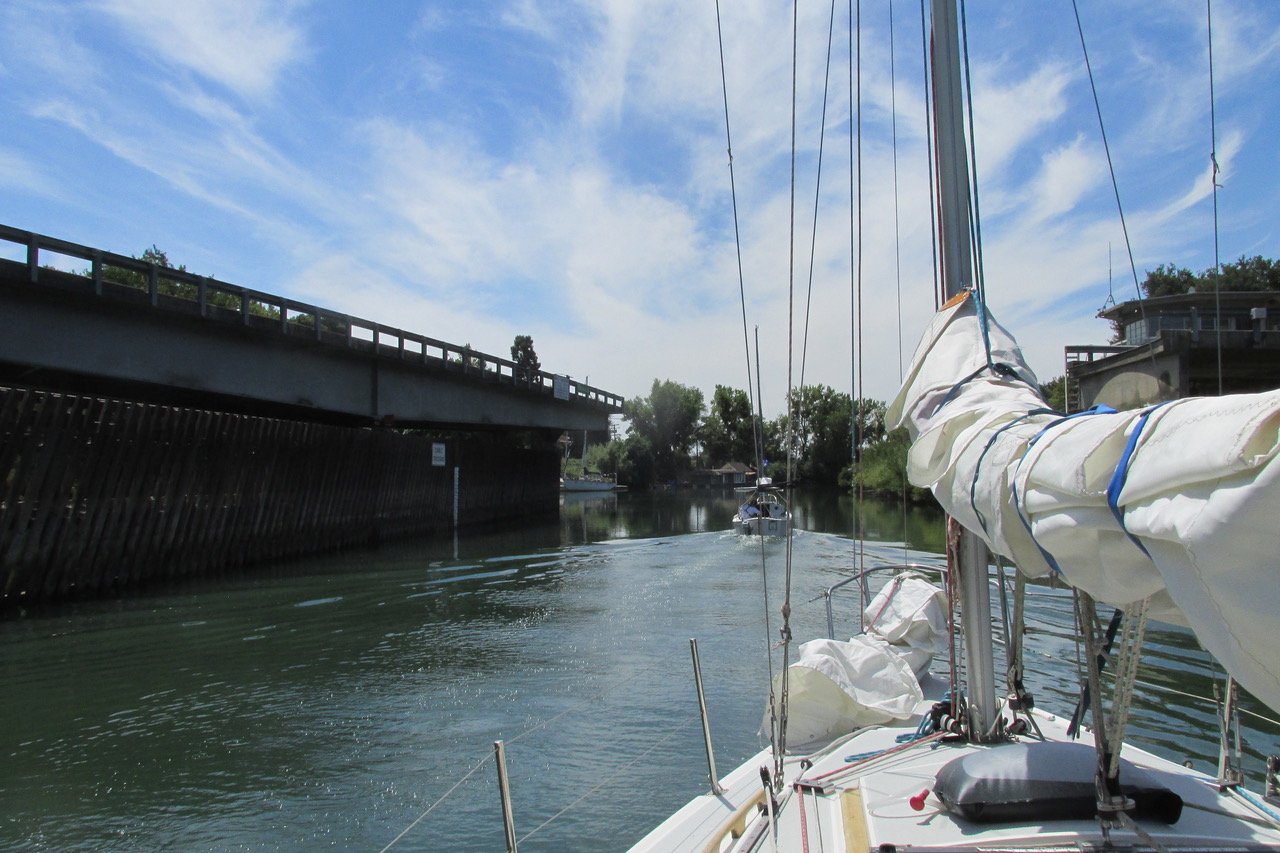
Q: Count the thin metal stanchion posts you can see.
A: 2